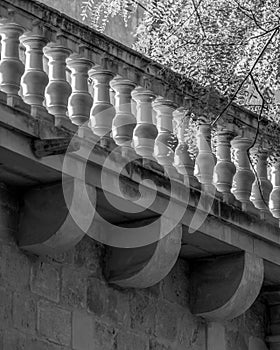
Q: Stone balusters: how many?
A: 14